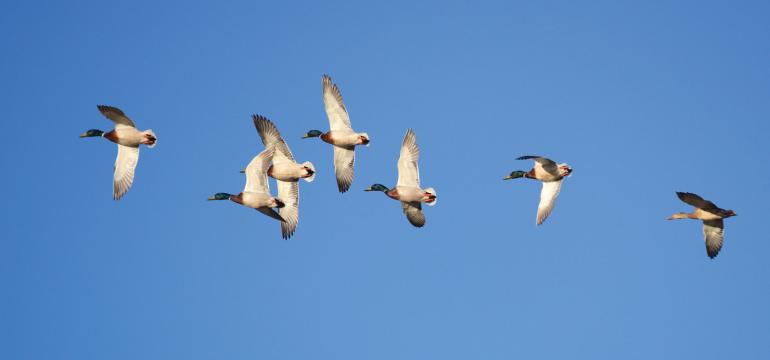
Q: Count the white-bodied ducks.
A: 6